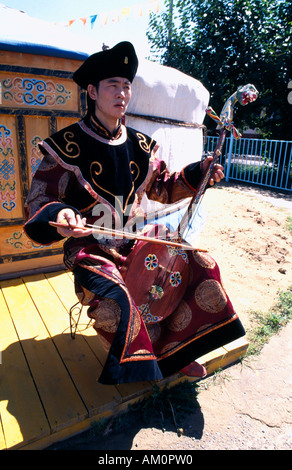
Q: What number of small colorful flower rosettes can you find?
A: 2